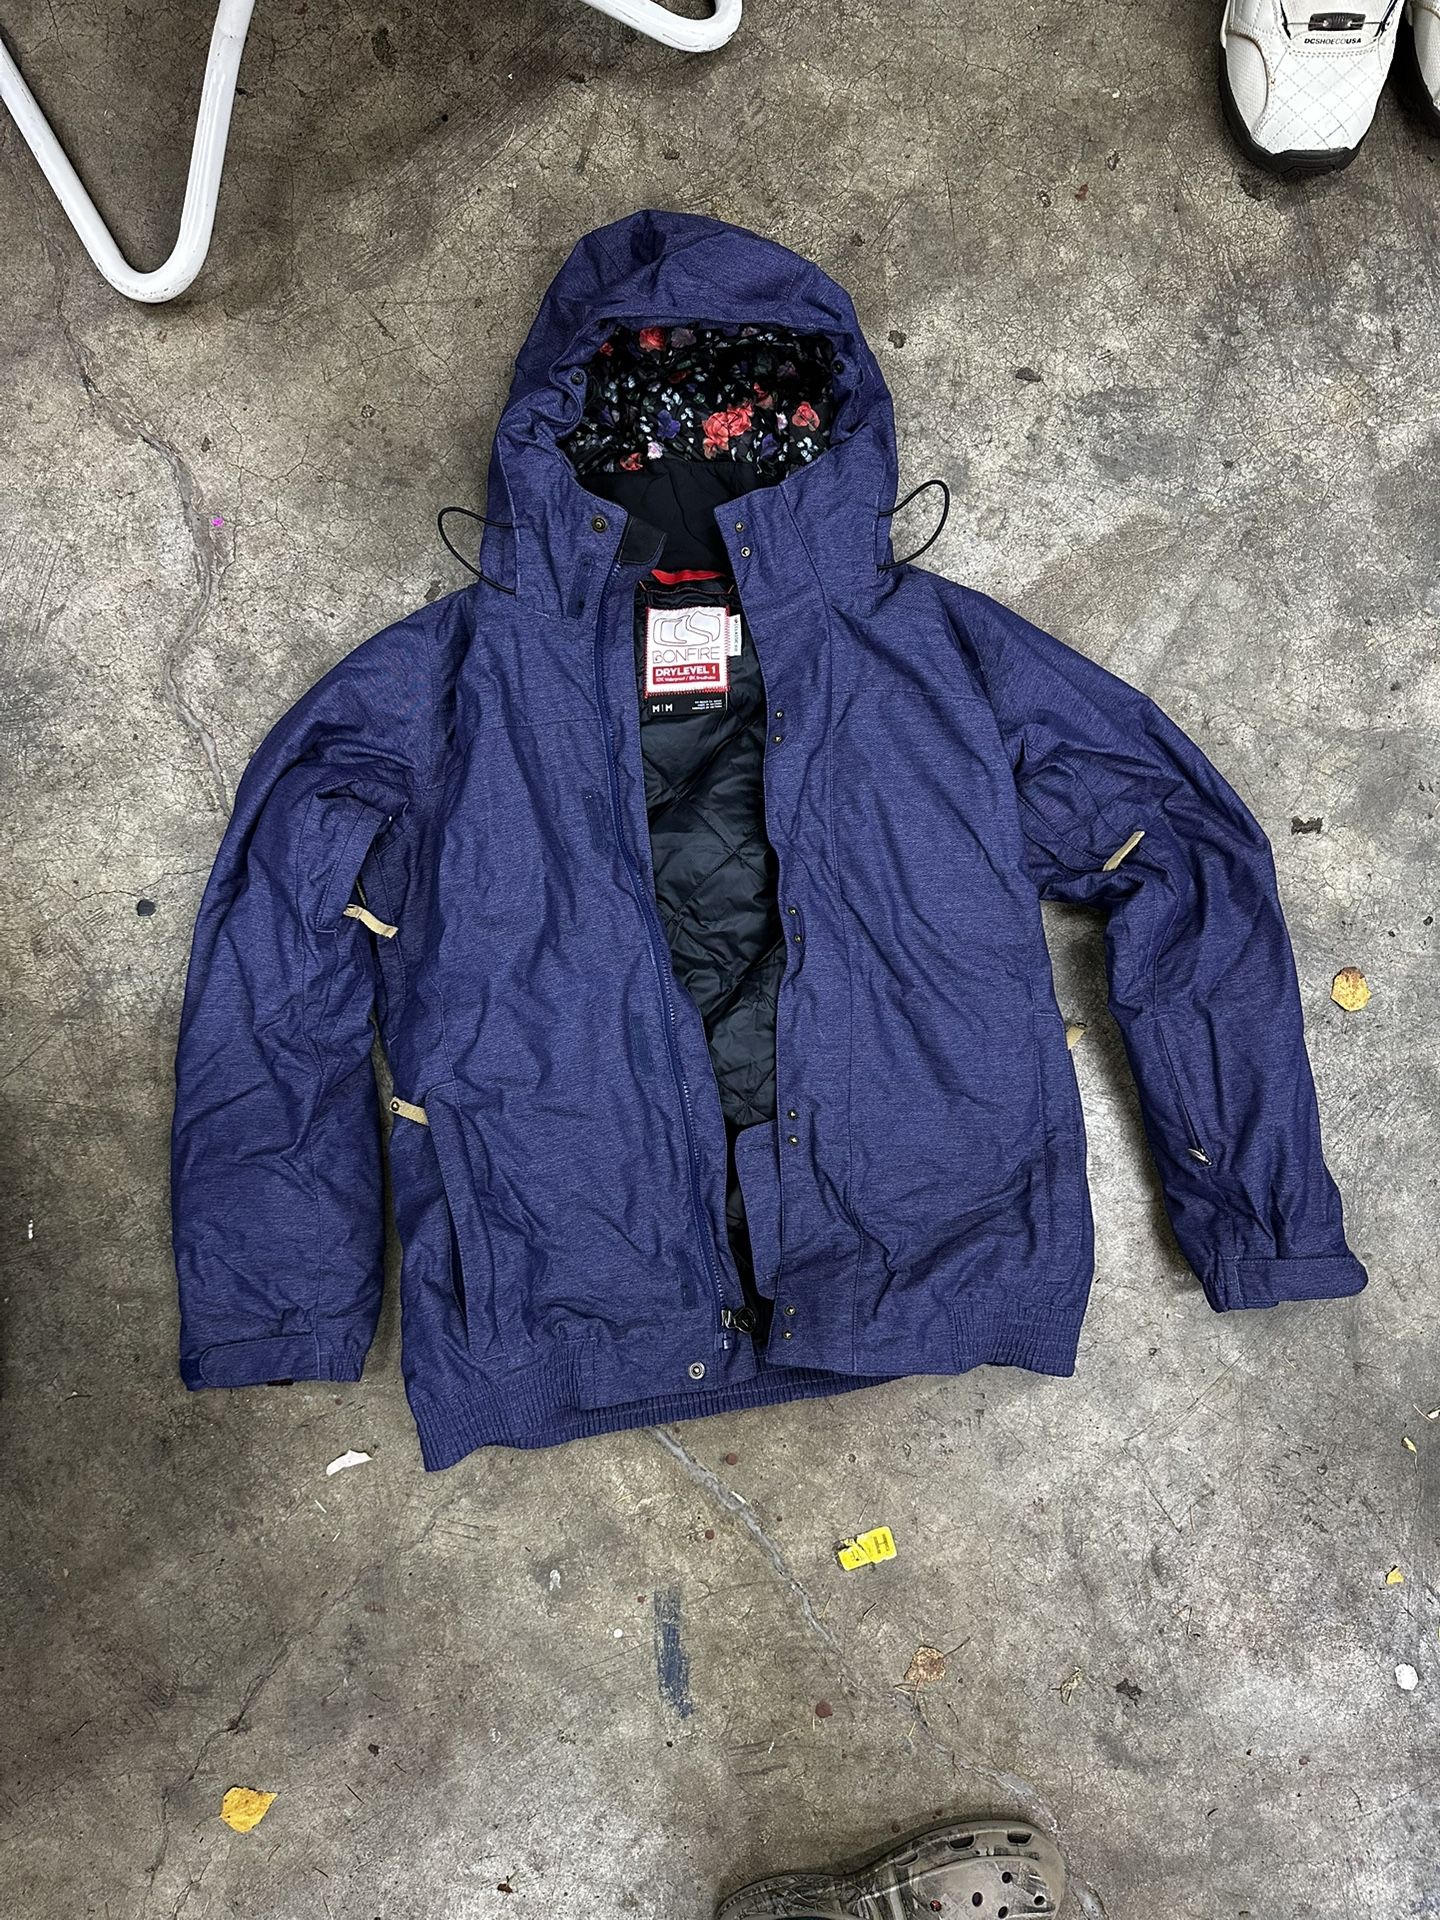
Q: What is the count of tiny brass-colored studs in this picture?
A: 10